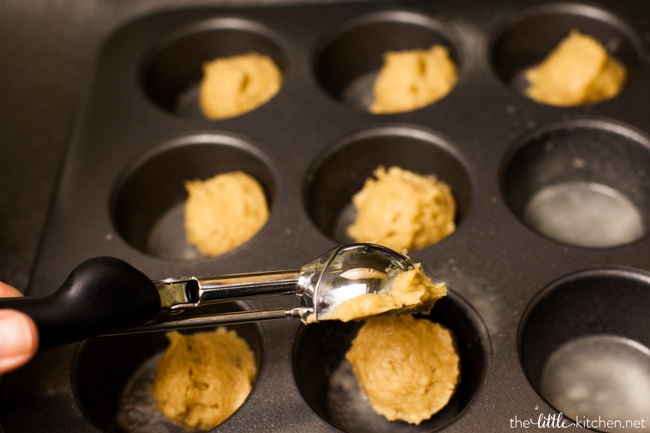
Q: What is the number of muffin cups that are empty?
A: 2